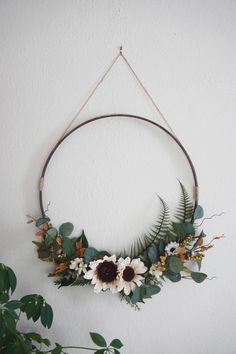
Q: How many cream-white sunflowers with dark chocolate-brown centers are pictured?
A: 2